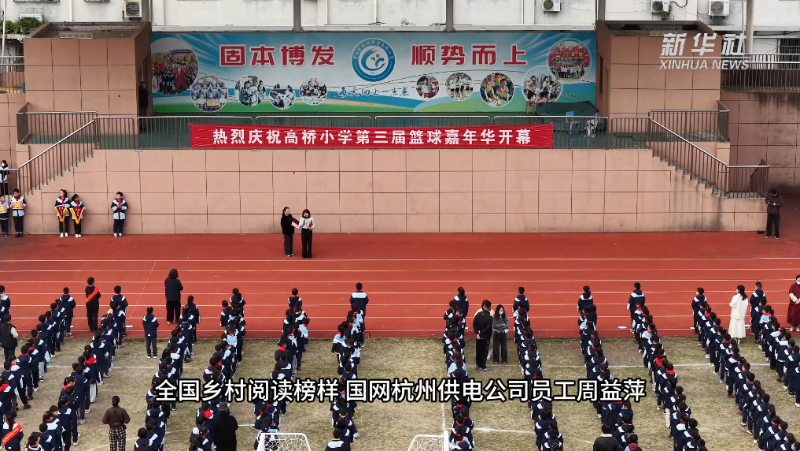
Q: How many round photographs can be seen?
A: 10